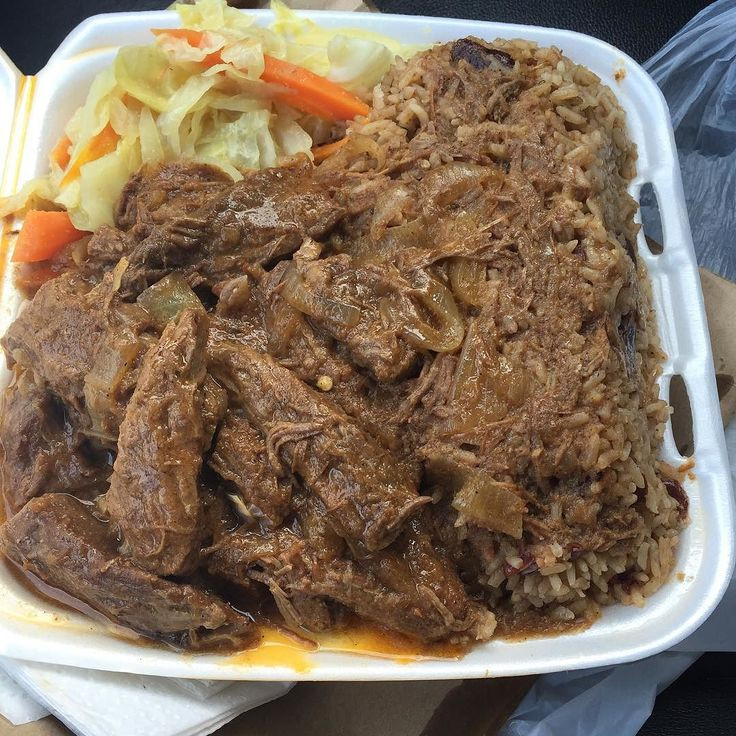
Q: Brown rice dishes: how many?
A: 1